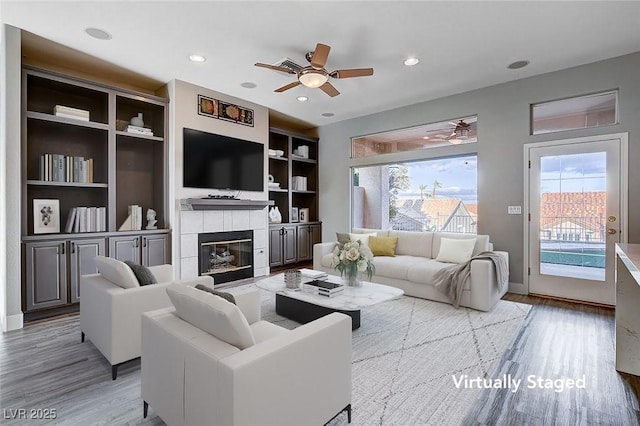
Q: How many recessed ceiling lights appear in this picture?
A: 3